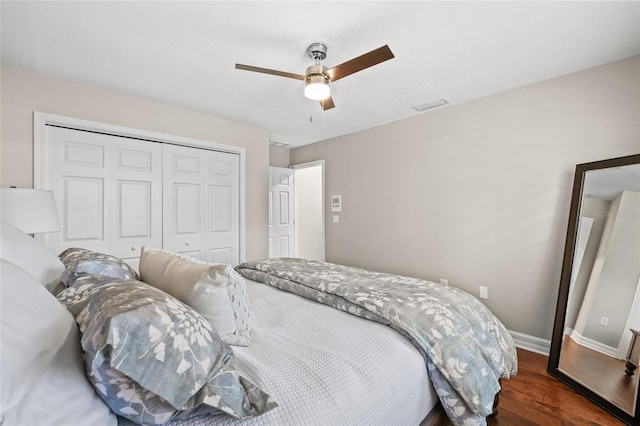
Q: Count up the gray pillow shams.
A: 2